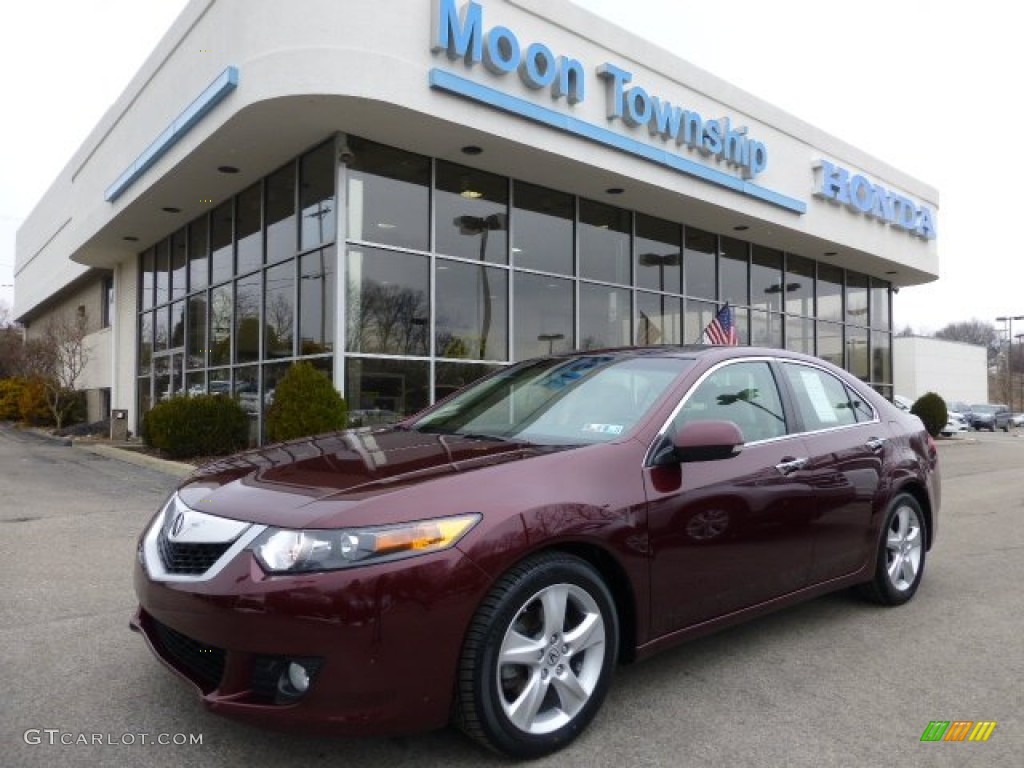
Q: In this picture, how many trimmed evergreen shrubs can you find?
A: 3